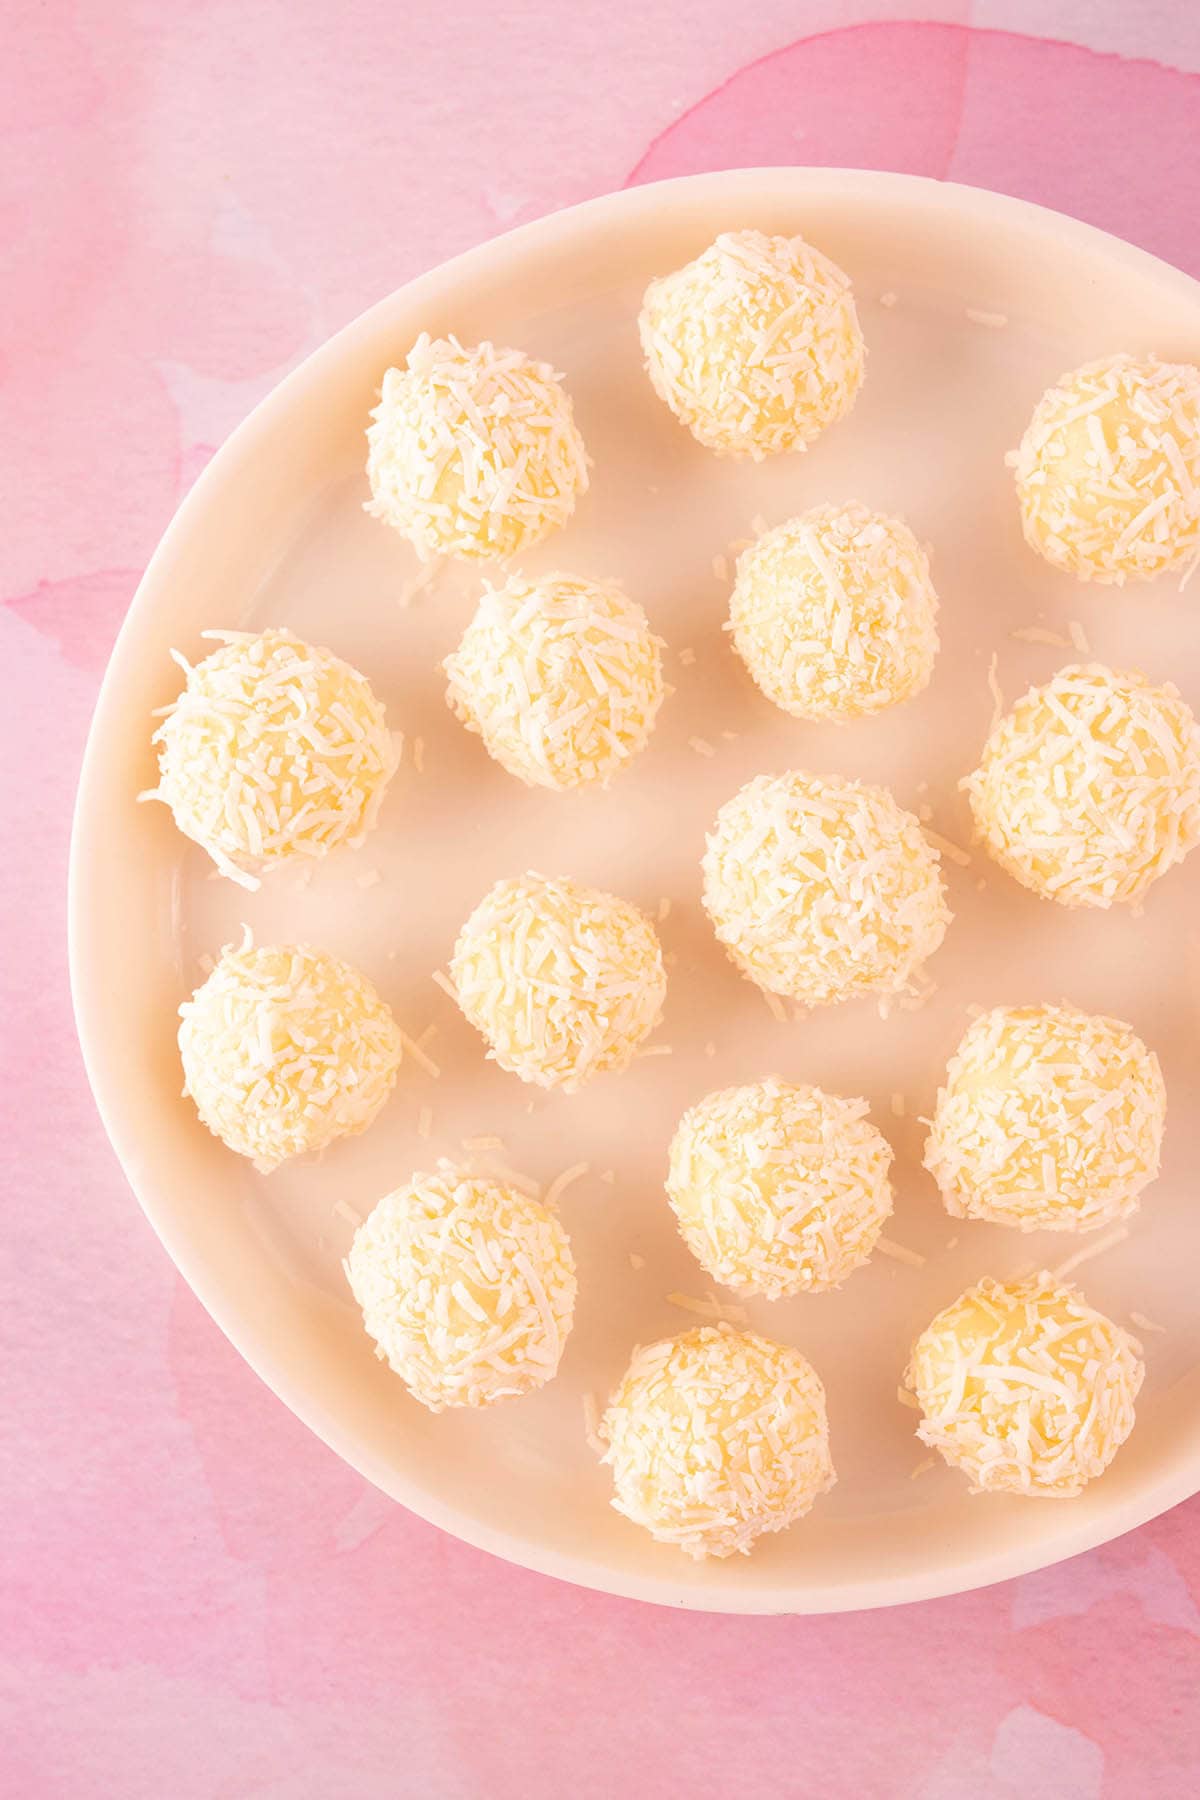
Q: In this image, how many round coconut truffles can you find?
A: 15